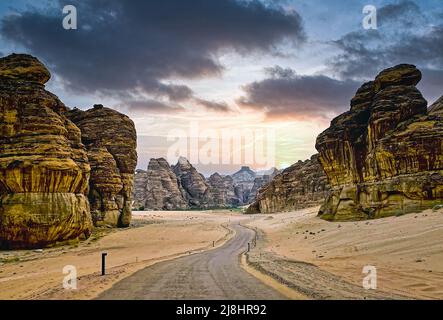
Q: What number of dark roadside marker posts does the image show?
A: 3